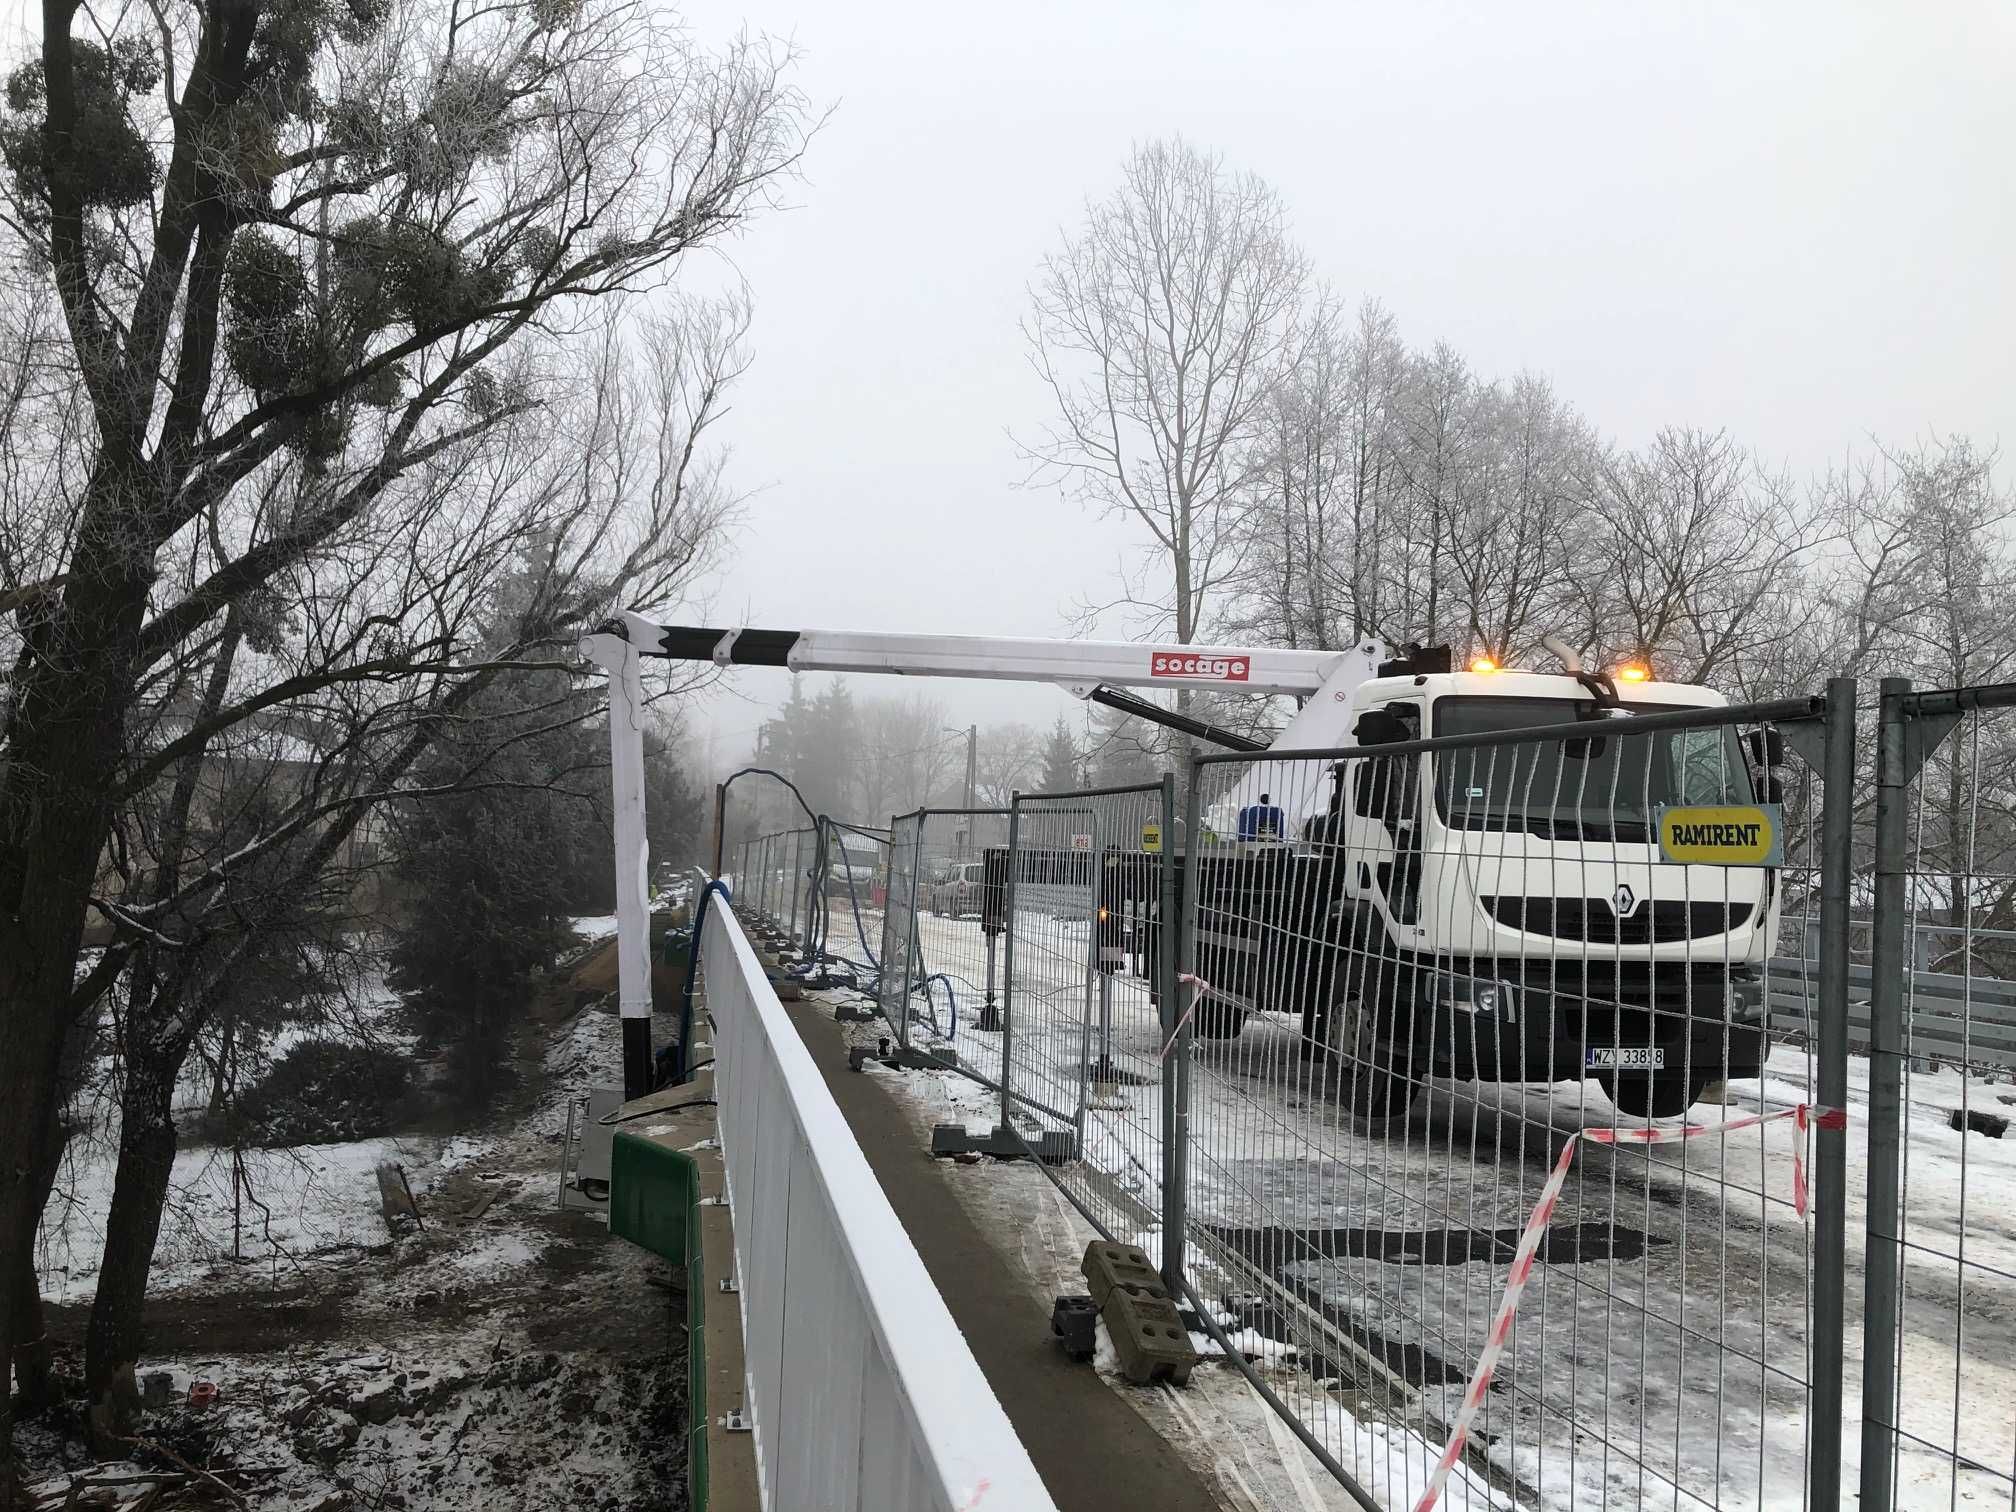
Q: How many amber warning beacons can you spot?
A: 2